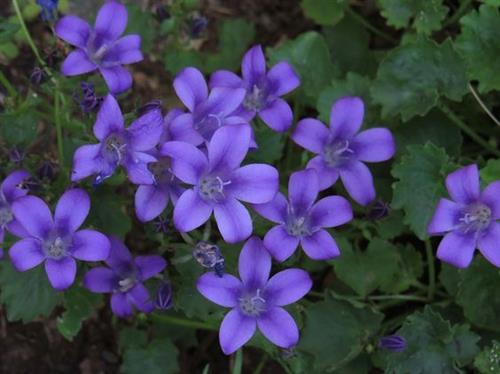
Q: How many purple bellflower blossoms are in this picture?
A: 13